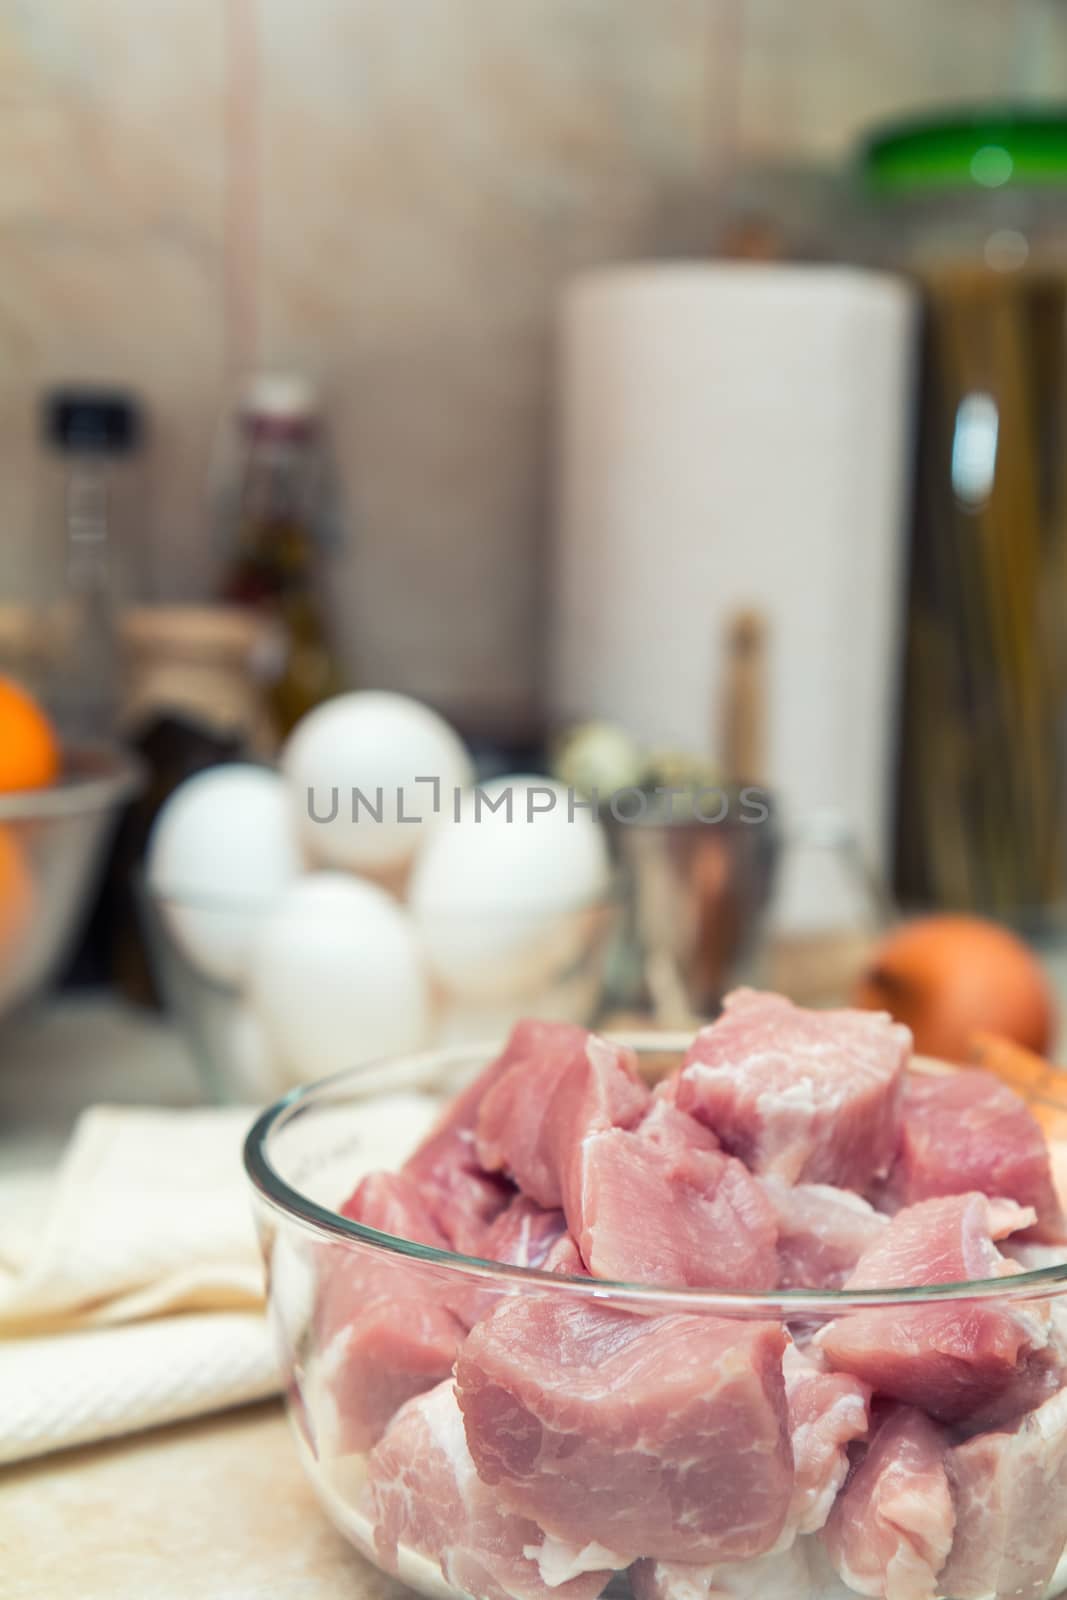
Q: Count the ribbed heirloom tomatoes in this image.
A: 0